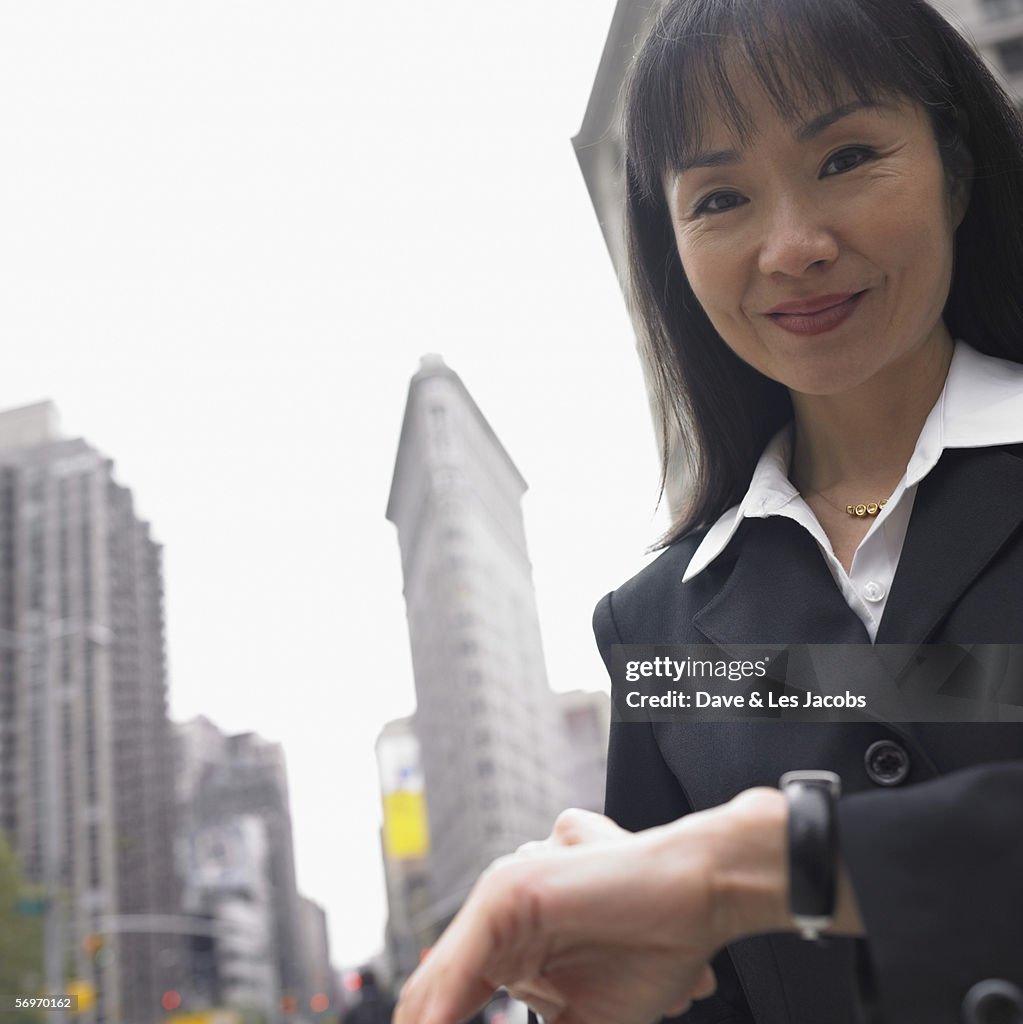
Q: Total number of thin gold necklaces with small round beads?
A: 1